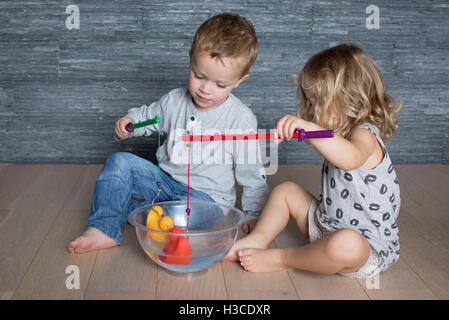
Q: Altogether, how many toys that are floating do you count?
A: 2